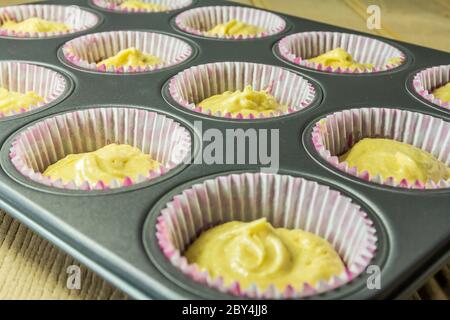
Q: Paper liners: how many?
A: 11